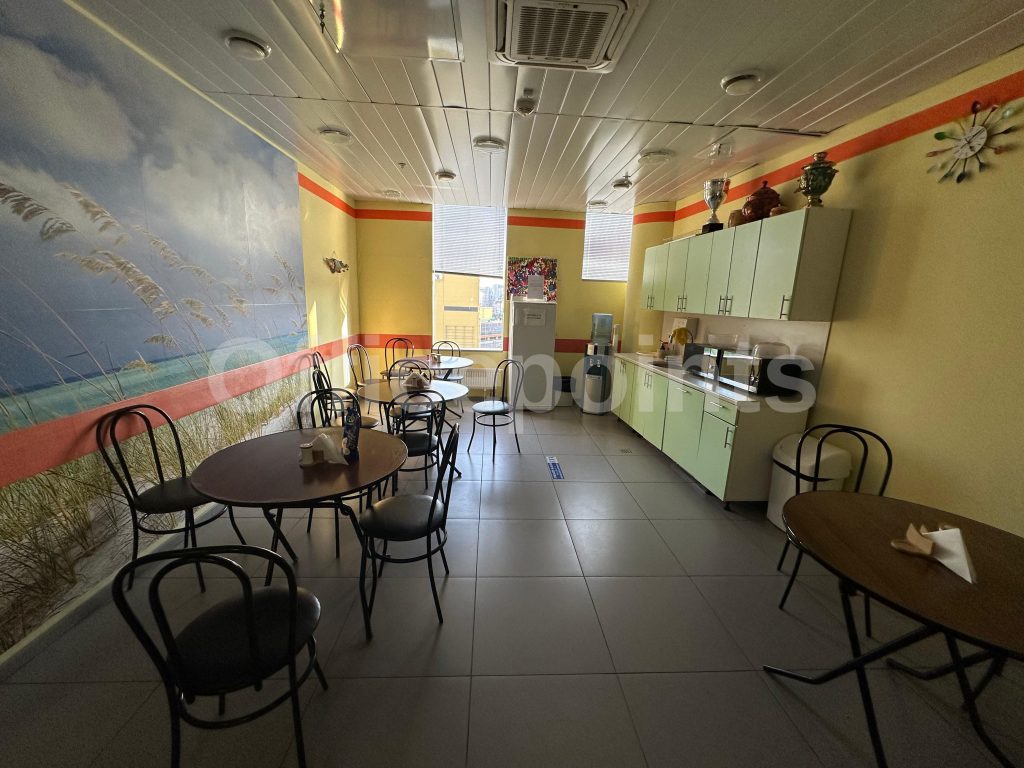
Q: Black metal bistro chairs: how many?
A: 13